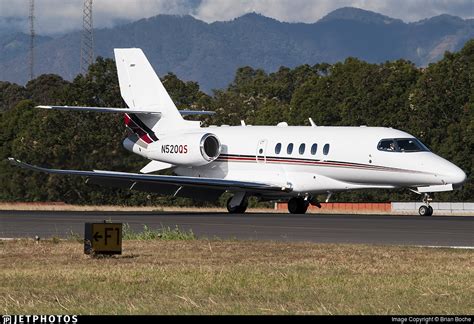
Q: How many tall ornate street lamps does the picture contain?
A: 0